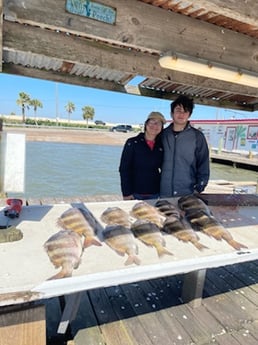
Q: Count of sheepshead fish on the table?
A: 10